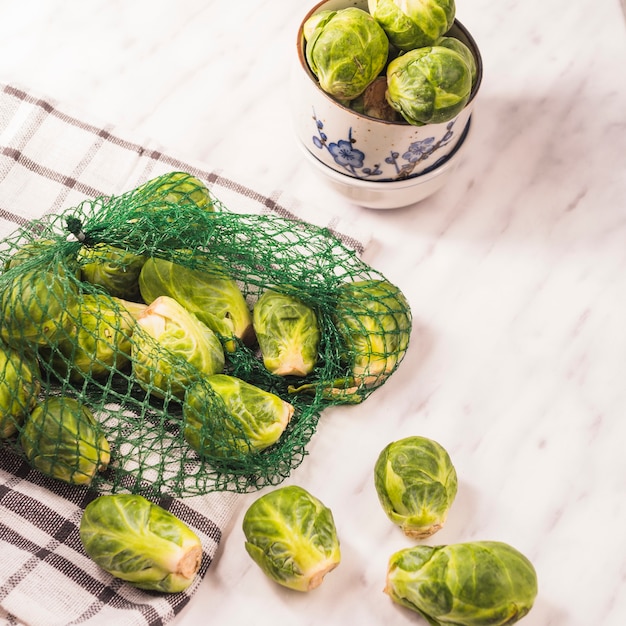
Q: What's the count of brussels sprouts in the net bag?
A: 12